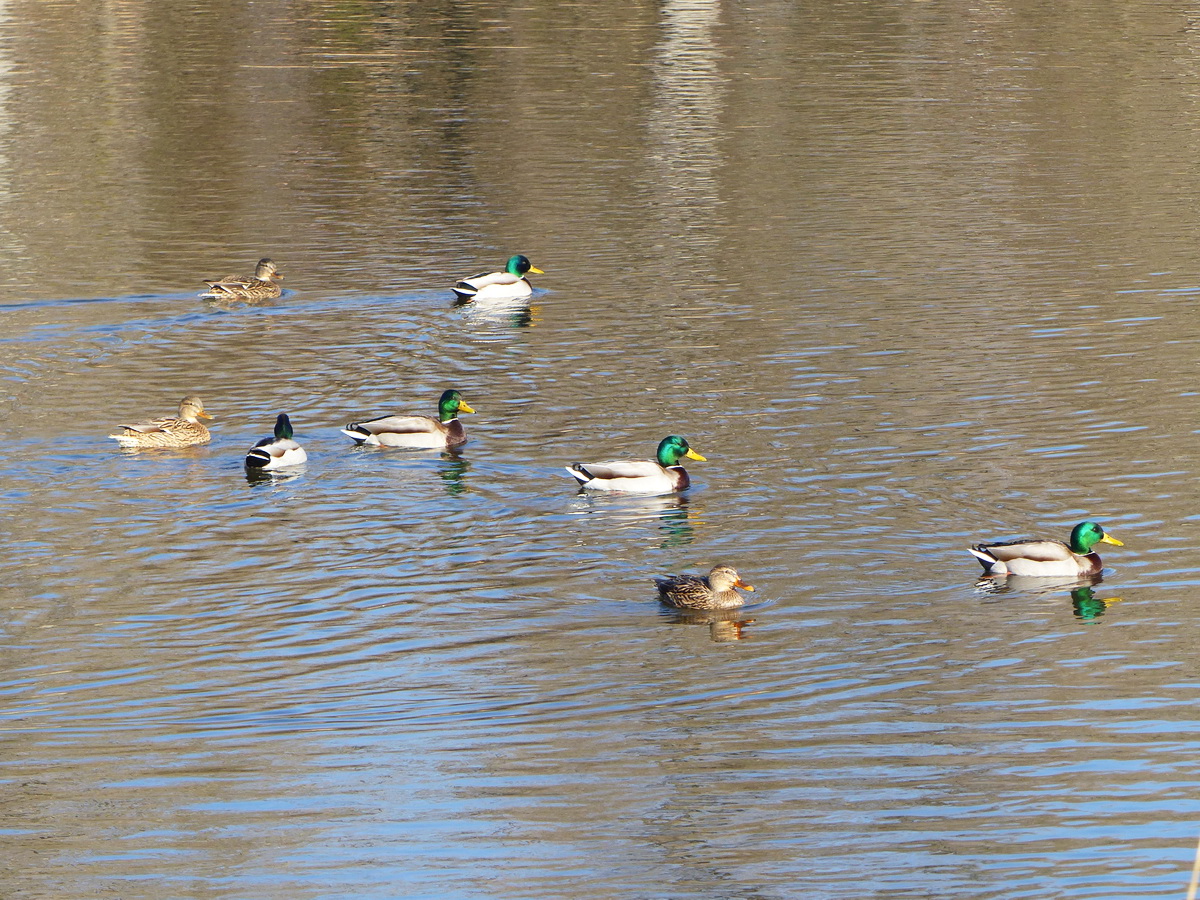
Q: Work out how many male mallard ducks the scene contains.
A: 5